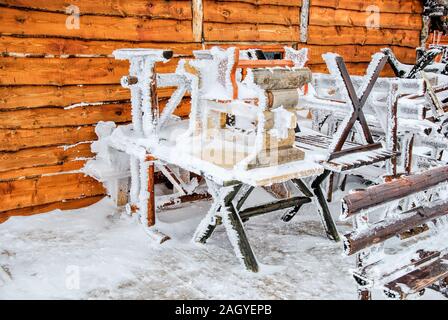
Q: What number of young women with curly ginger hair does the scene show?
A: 0